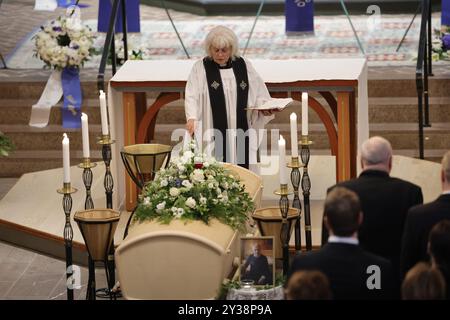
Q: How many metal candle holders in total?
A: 6